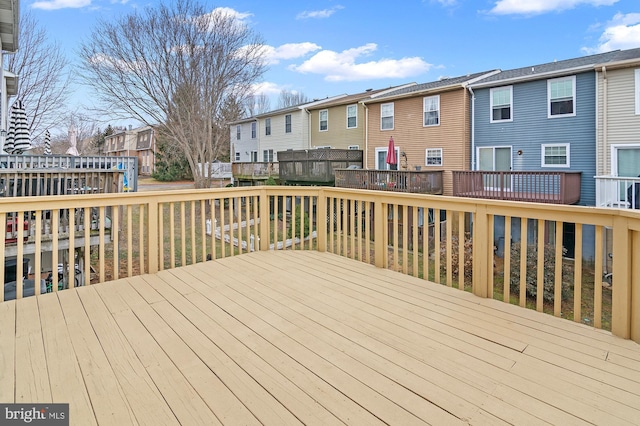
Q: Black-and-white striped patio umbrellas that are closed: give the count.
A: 2